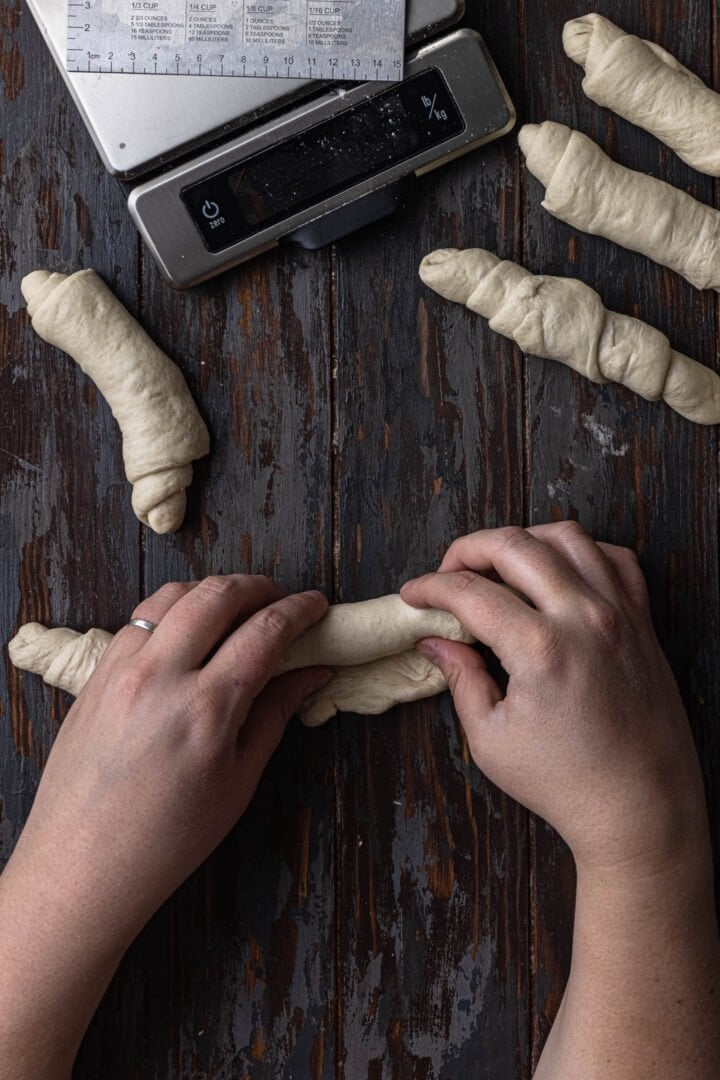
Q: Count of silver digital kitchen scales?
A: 1